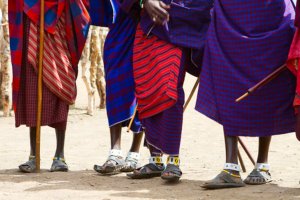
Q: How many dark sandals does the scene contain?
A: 8